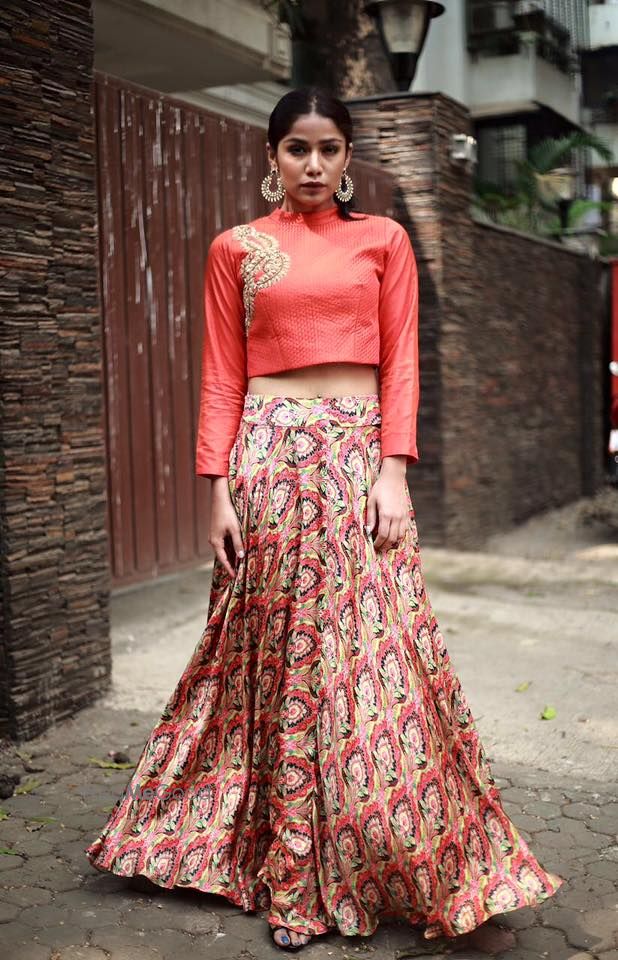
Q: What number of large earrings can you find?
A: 2